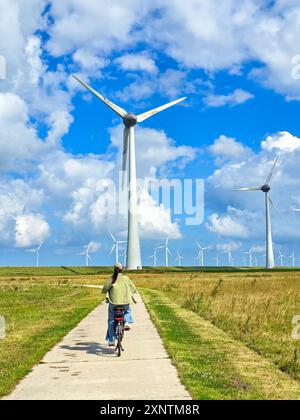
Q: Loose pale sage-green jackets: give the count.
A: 1